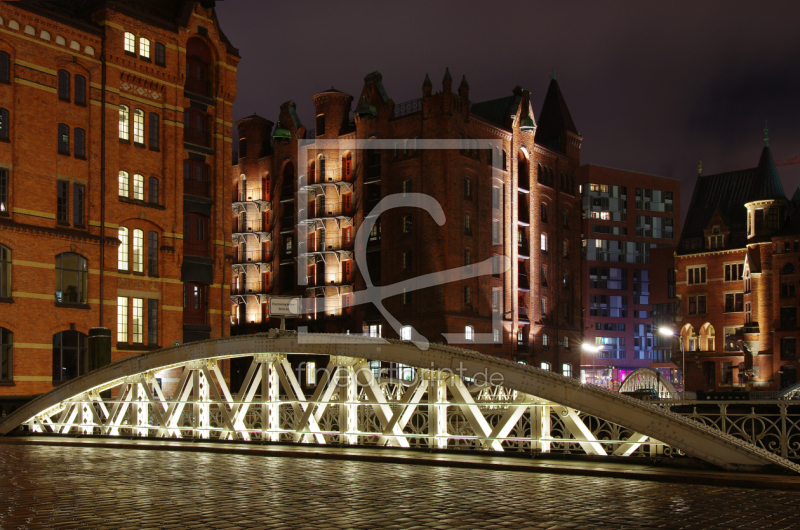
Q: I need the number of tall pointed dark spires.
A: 2